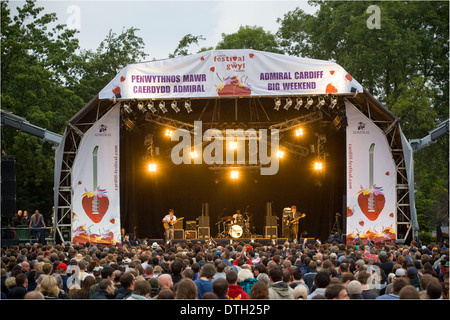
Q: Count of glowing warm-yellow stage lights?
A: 8